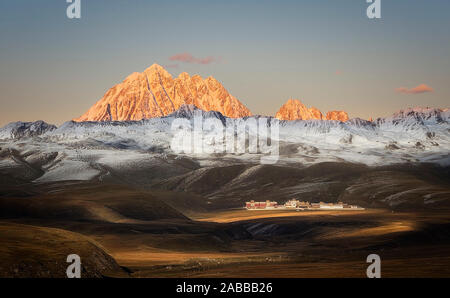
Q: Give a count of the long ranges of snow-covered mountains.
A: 1